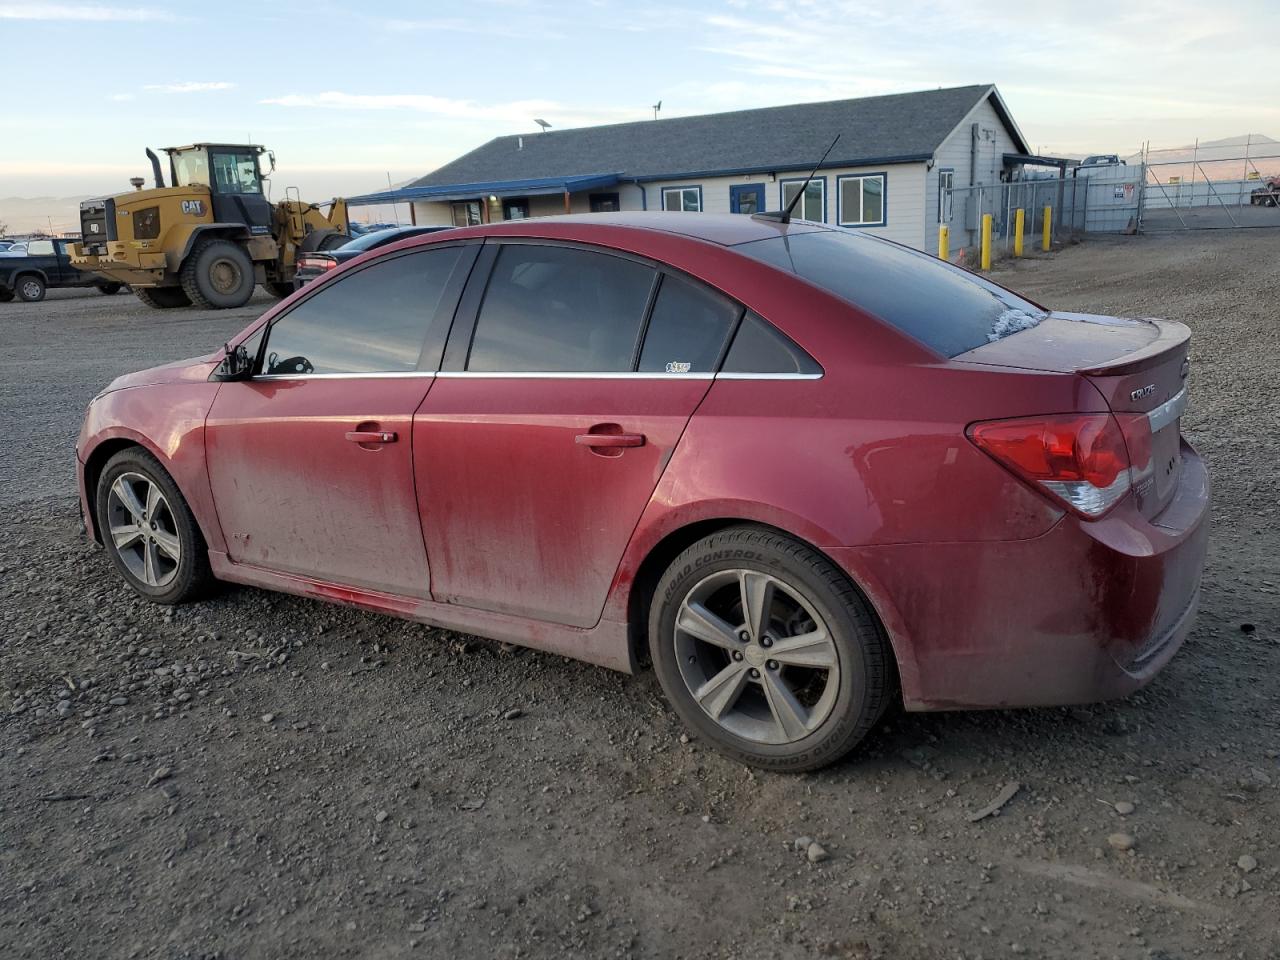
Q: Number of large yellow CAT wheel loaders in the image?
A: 1